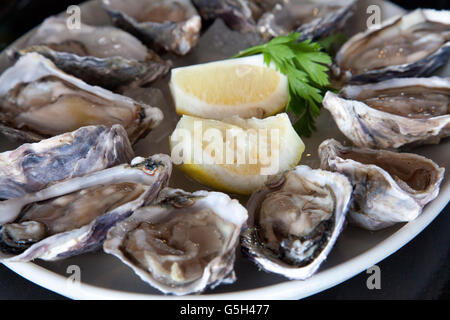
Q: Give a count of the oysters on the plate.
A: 12